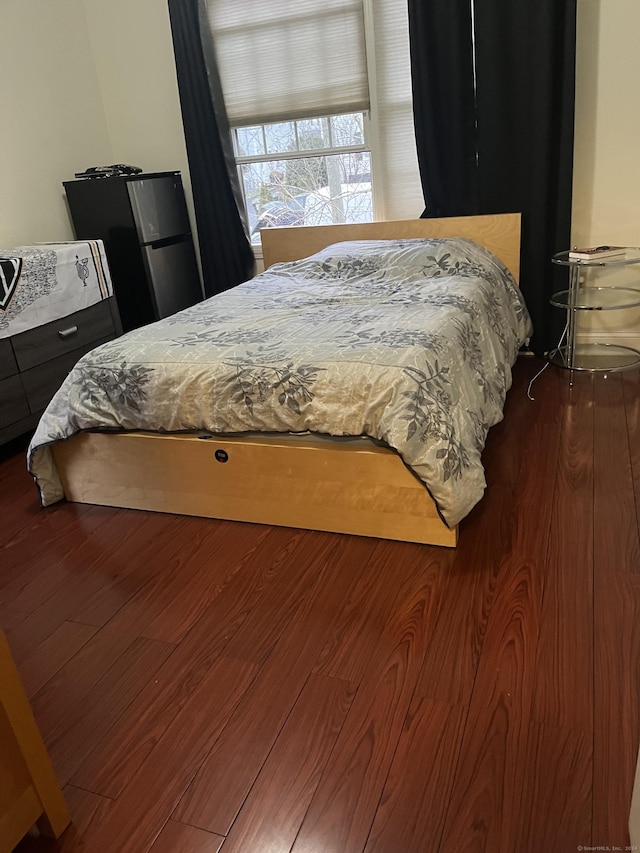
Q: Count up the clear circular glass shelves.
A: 3